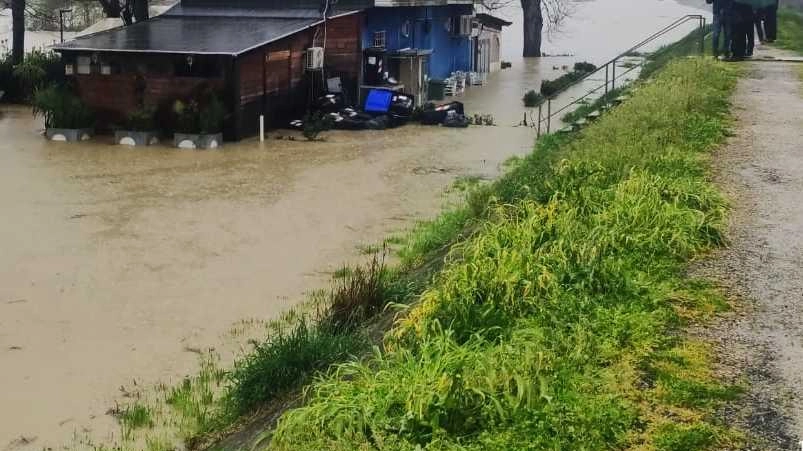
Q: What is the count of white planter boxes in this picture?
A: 3